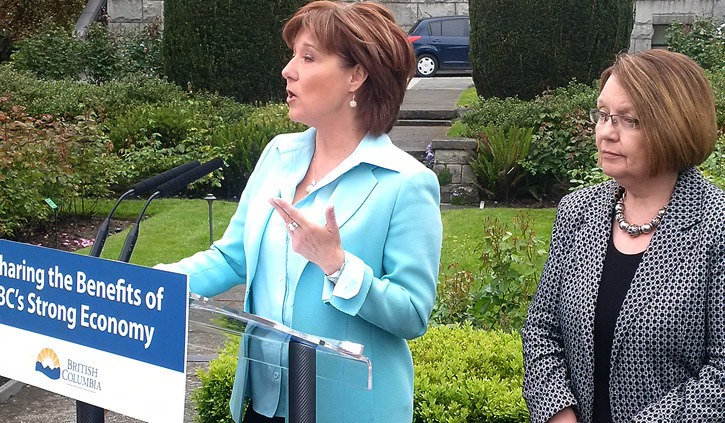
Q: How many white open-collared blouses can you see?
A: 1